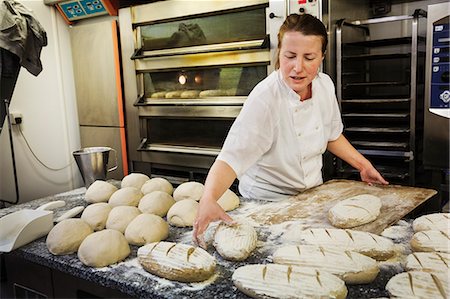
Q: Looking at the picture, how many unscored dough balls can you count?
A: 13